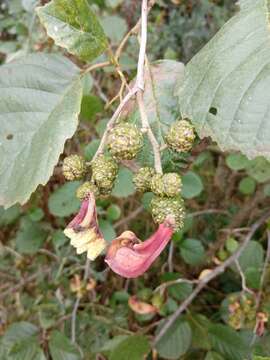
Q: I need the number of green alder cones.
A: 8